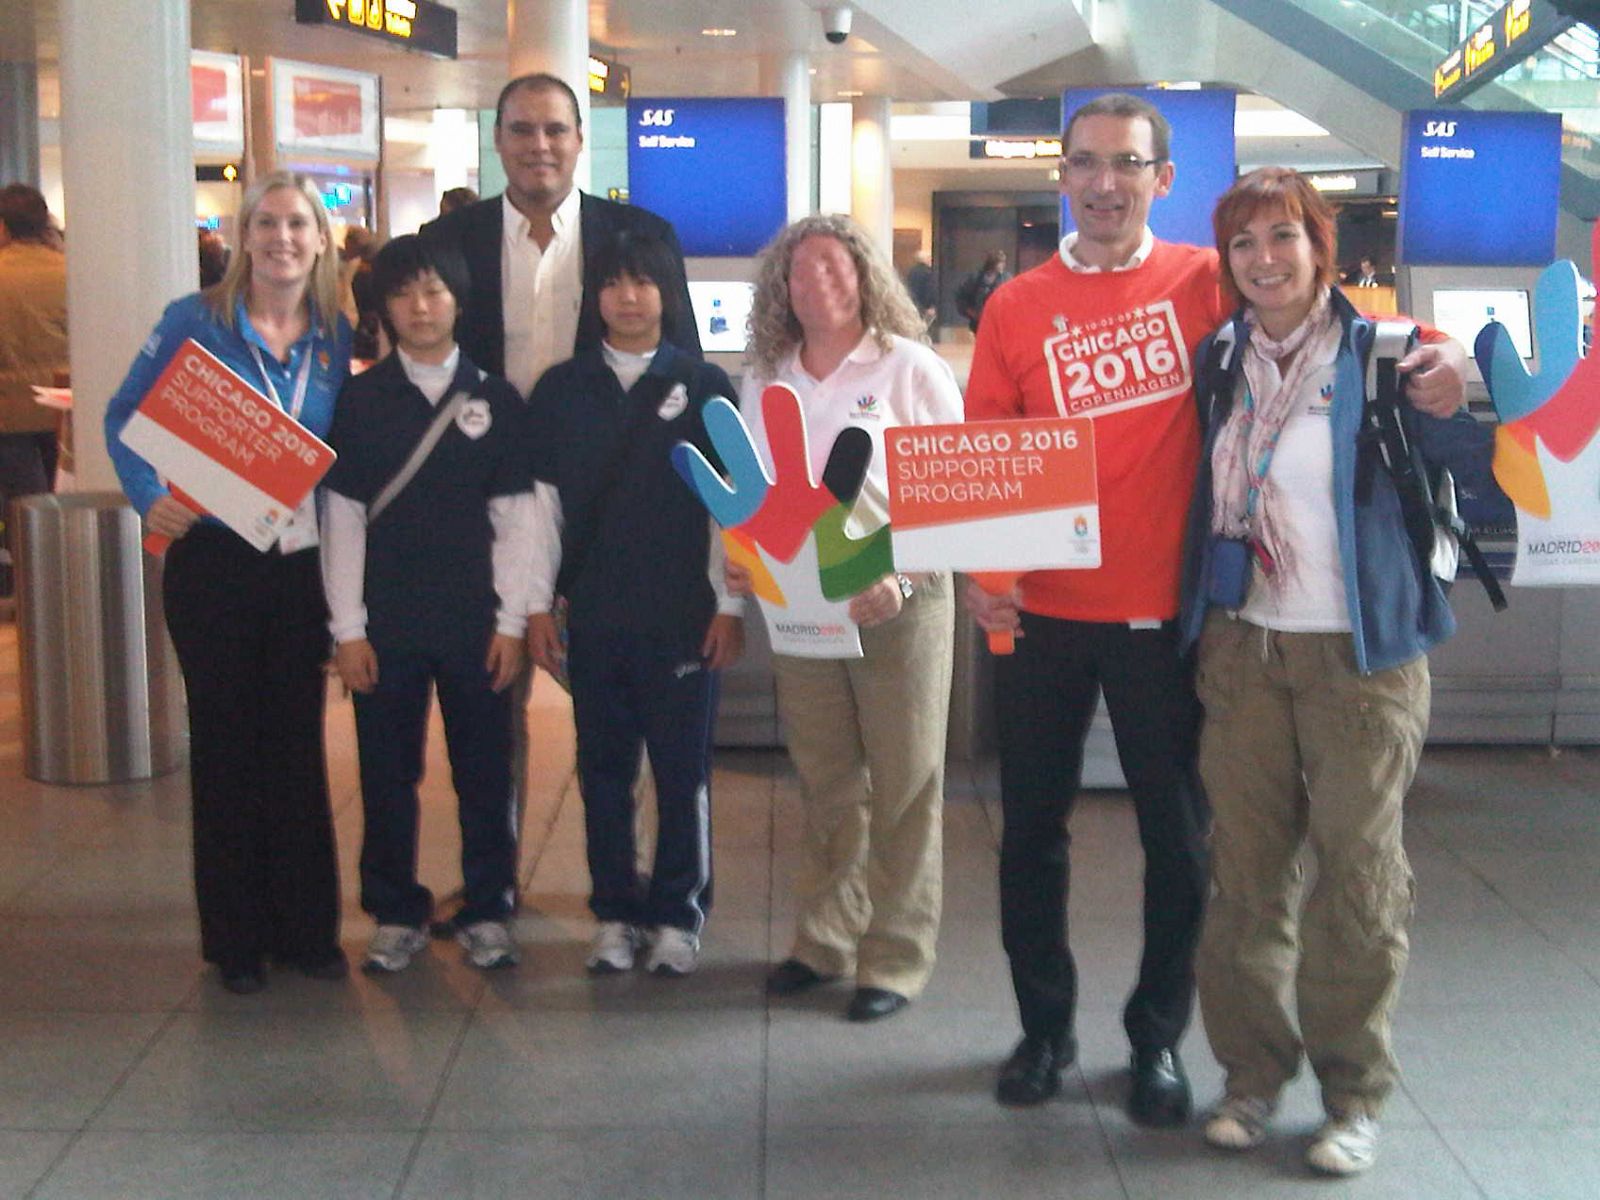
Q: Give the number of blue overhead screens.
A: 3